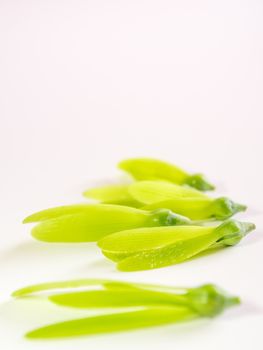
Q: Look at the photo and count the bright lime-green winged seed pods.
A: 5